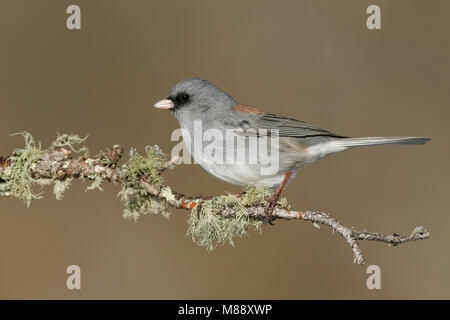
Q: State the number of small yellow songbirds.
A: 0